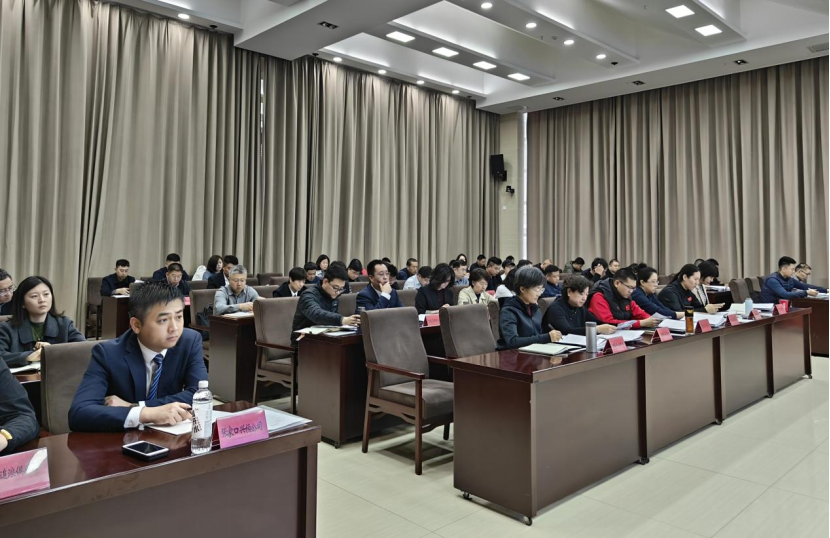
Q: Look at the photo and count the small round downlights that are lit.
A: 9